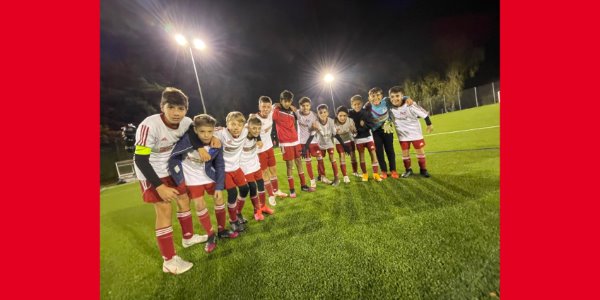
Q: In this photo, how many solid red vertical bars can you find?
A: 2